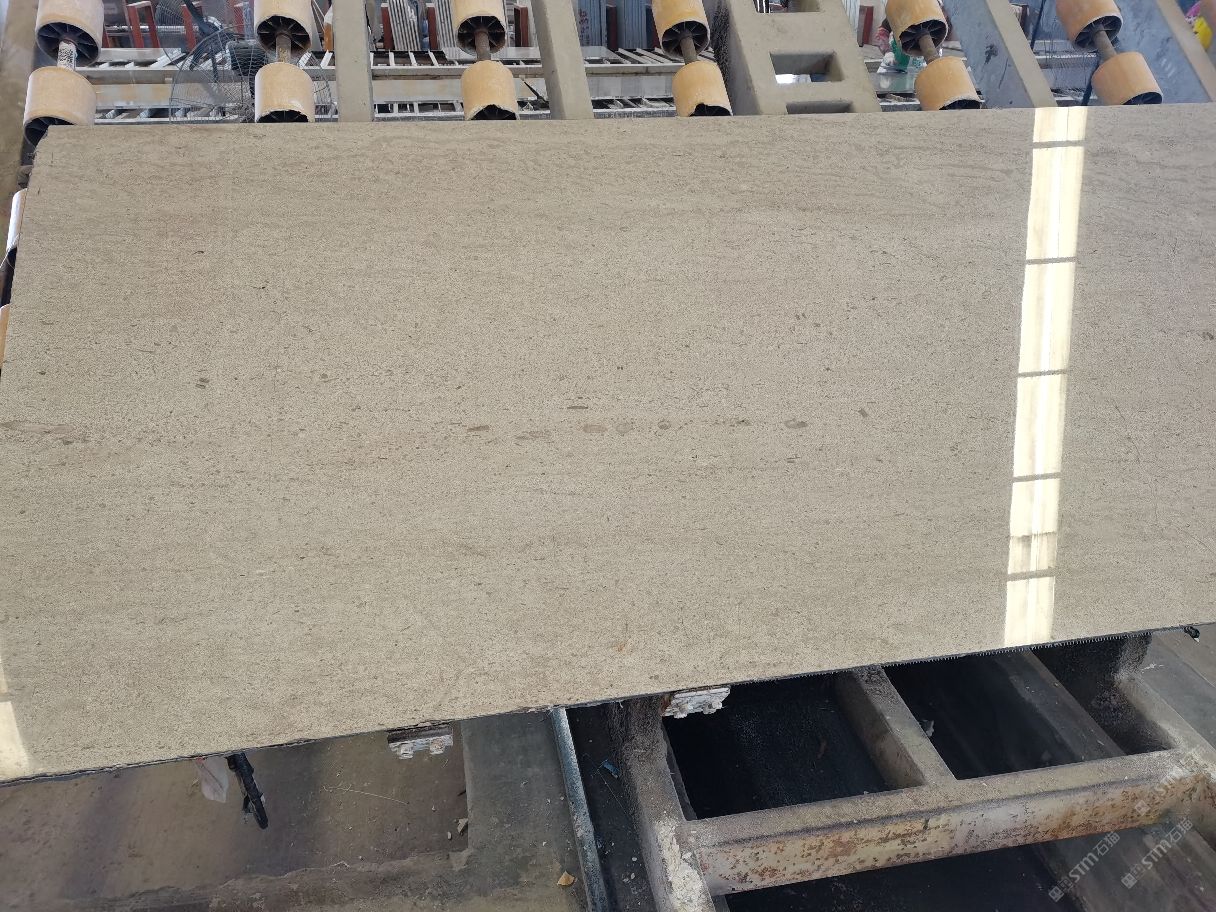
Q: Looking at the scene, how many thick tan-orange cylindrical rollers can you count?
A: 12